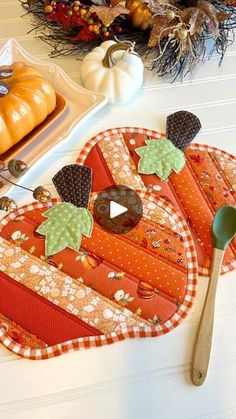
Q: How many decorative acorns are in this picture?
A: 3